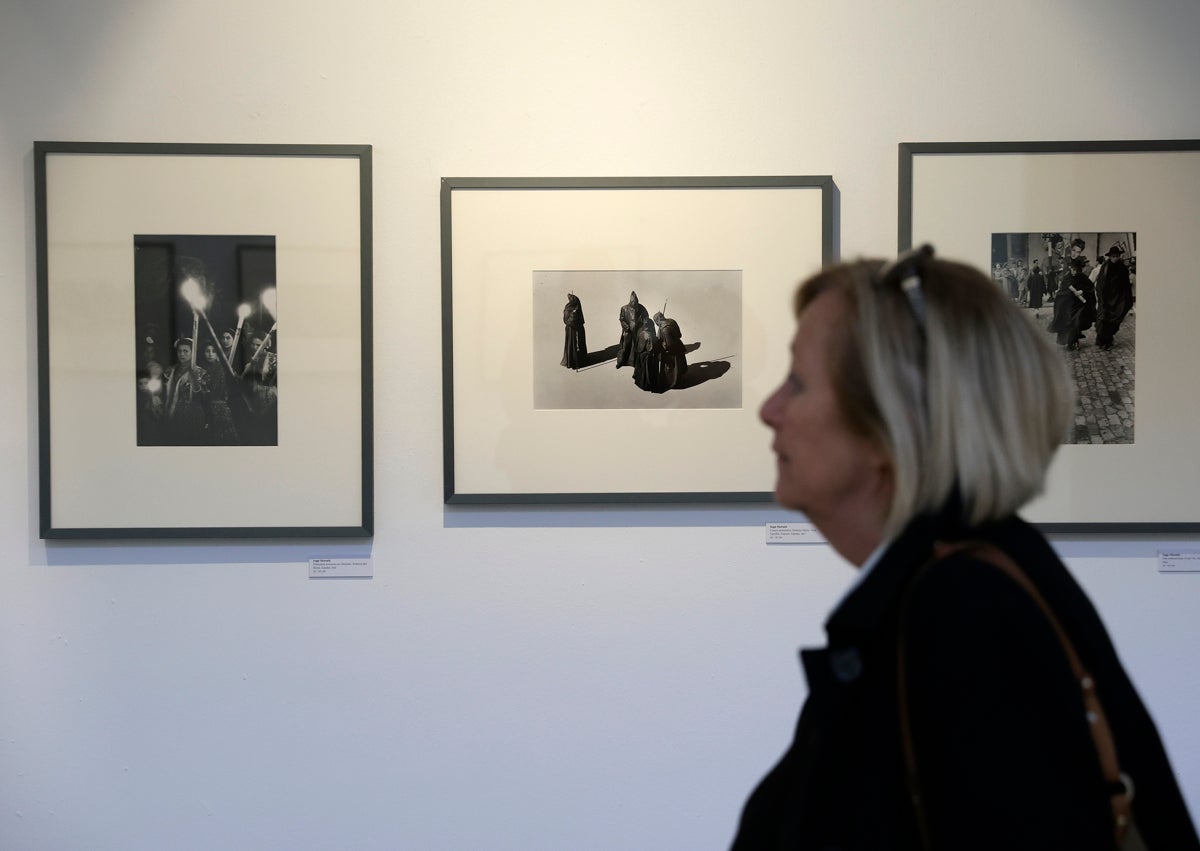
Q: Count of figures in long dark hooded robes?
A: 4